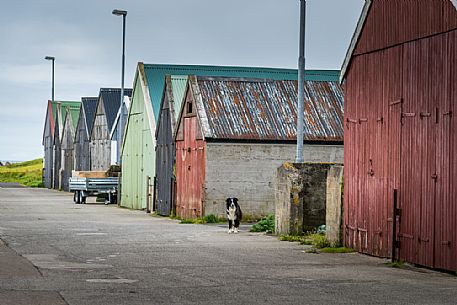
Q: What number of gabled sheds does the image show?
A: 10